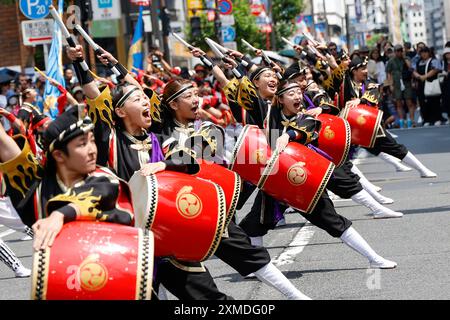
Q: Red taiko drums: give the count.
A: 7